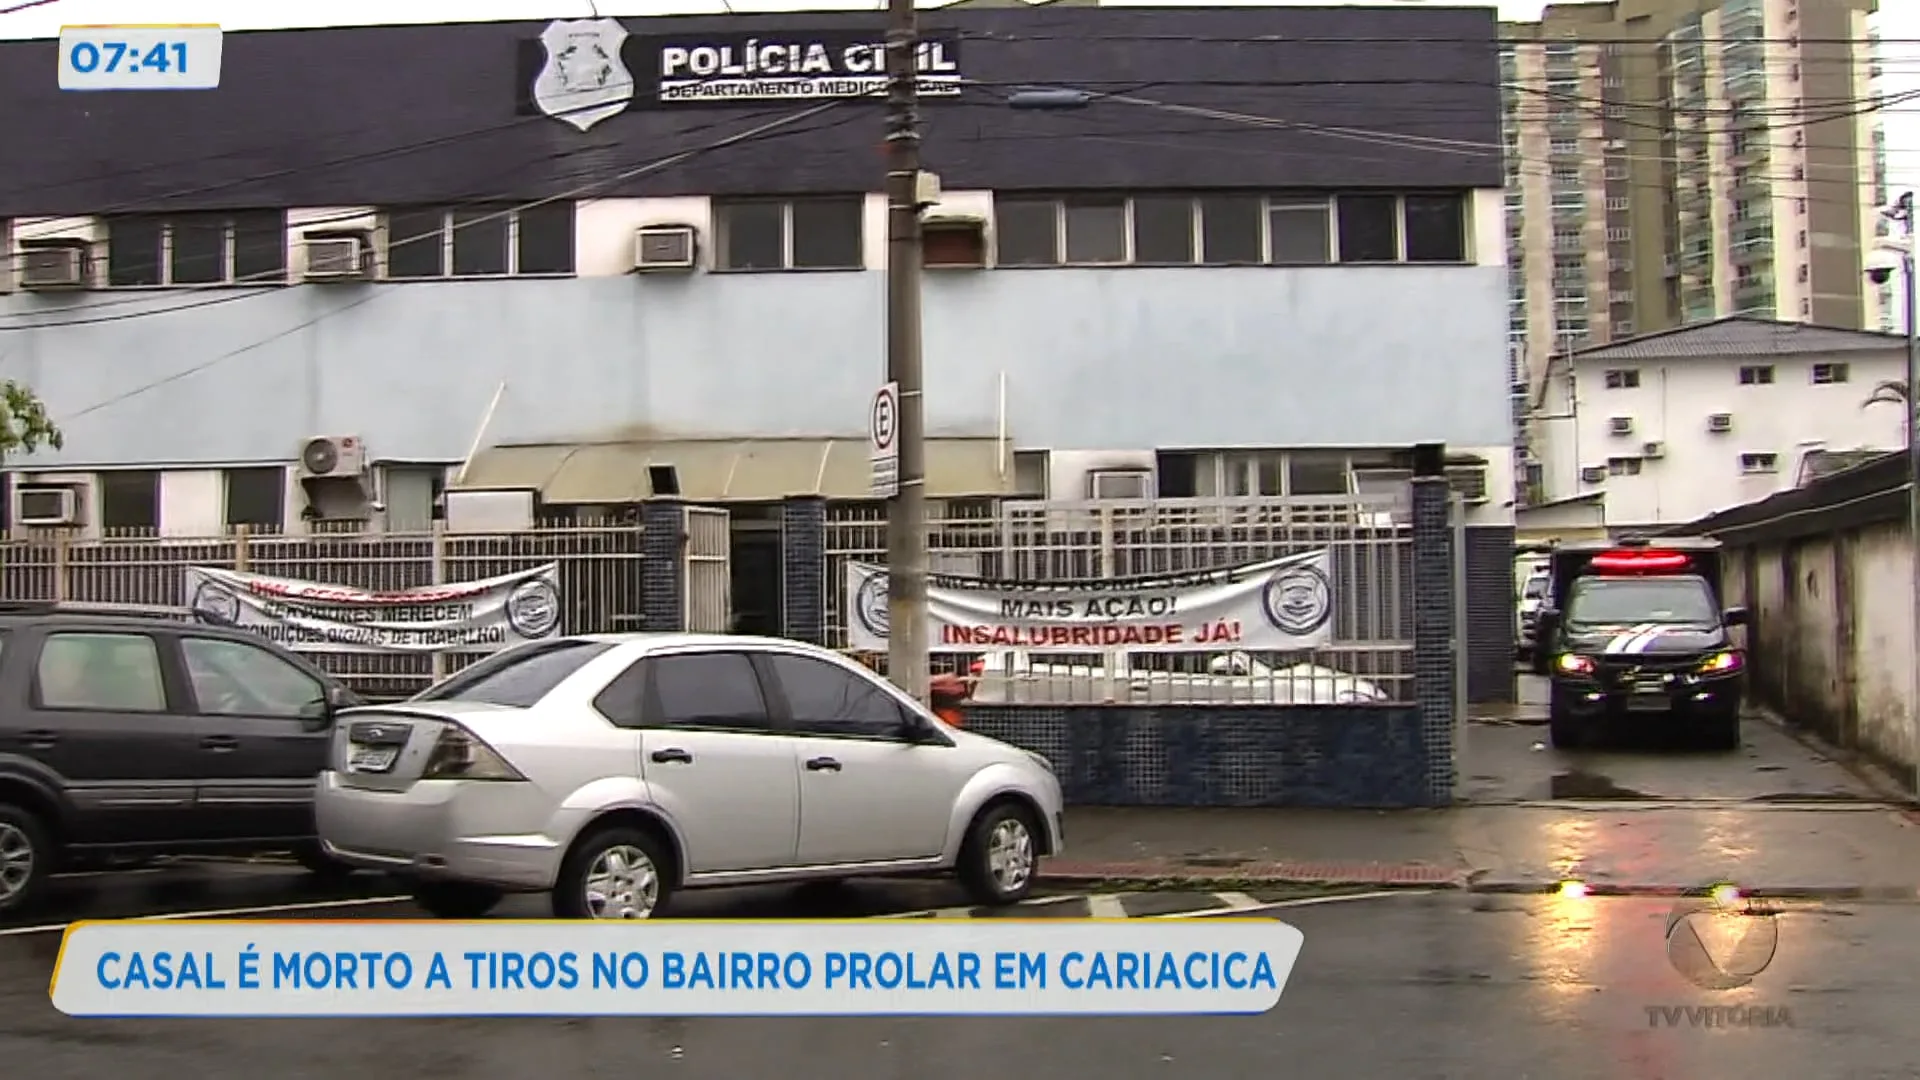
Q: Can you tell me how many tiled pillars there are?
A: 3